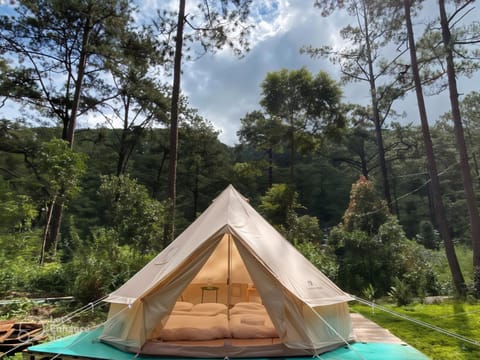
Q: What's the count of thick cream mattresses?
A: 2